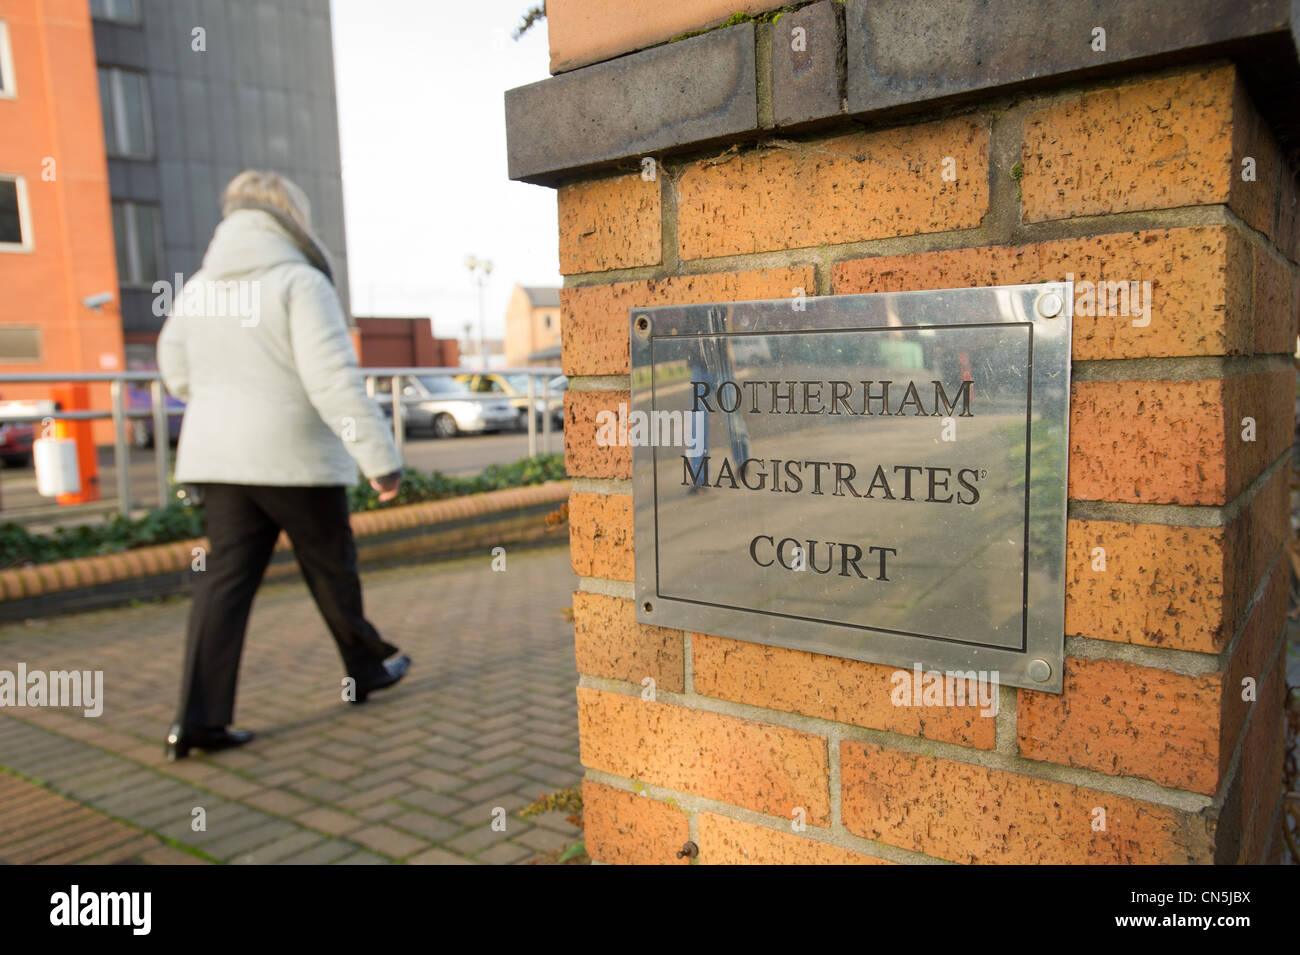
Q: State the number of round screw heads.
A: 2